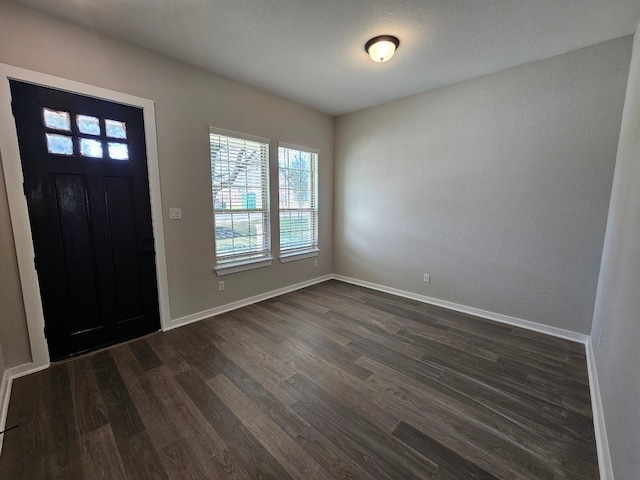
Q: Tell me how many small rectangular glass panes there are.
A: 6